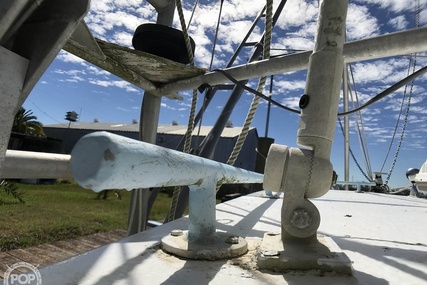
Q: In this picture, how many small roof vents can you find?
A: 4